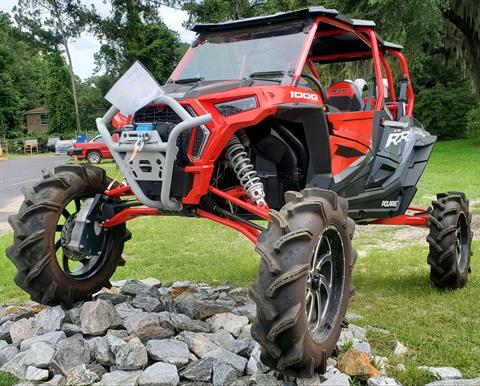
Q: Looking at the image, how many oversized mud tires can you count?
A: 3